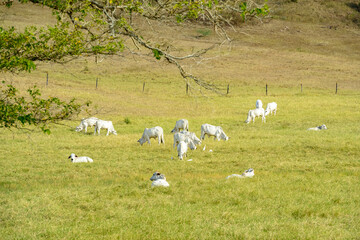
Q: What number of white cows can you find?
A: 15